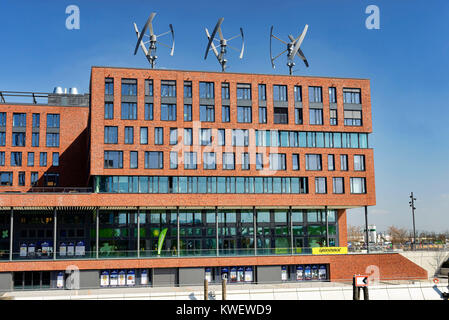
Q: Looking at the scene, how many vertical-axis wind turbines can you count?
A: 3